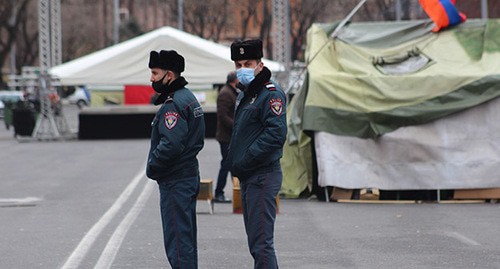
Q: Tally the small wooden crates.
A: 2